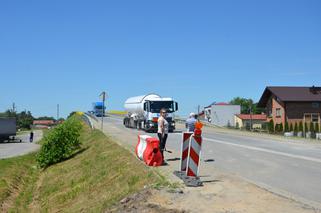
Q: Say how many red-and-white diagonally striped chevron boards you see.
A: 2